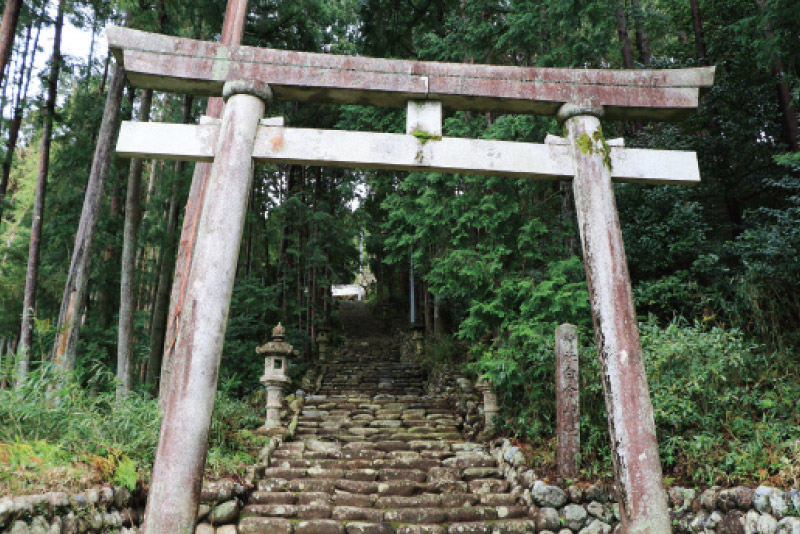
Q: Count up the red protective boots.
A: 0